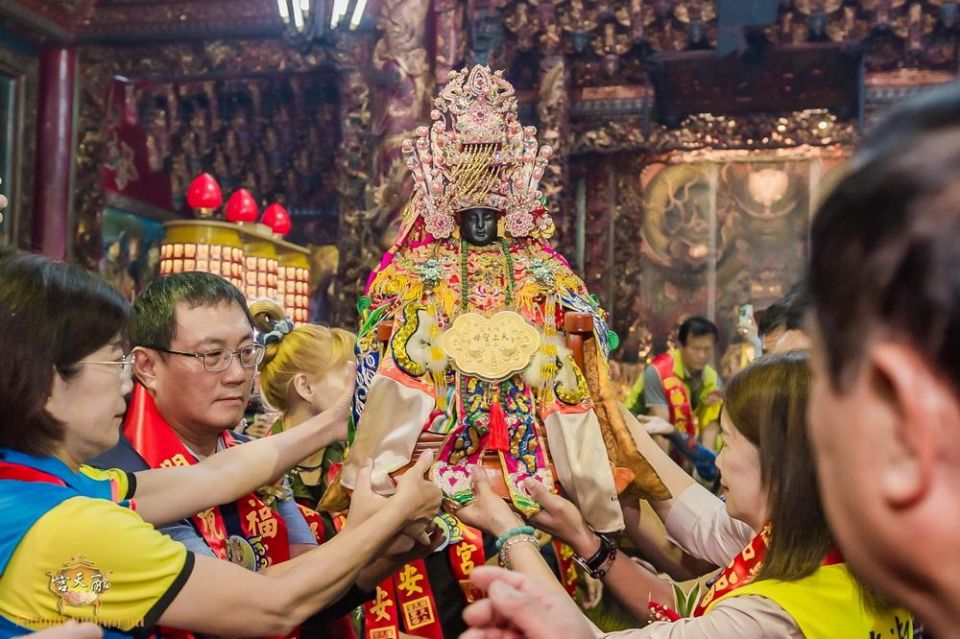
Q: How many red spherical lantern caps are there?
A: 3